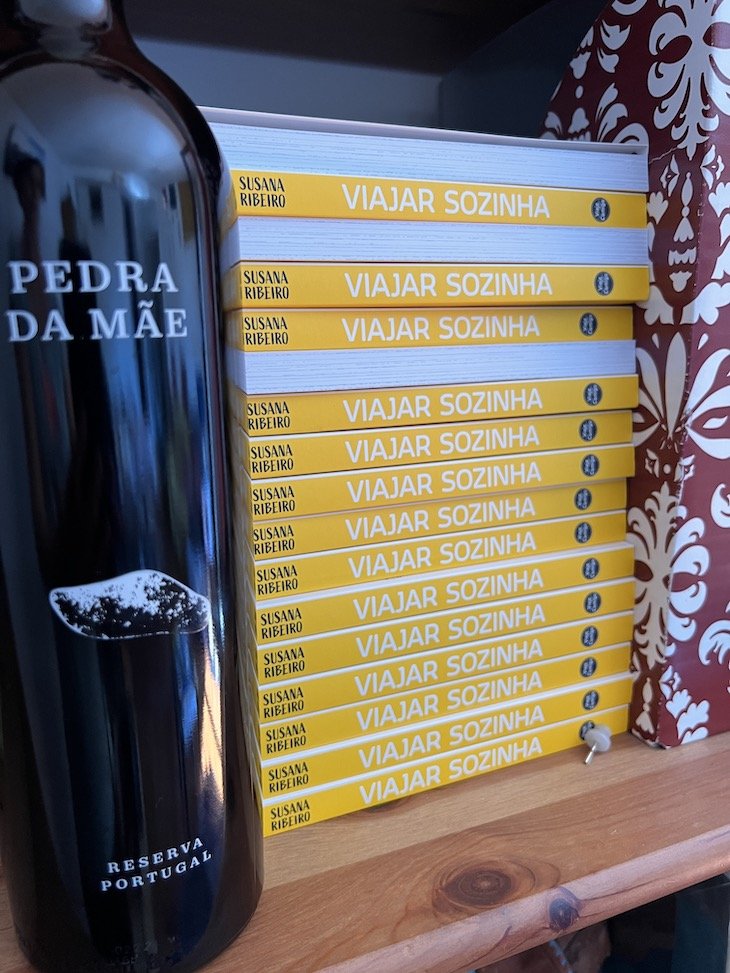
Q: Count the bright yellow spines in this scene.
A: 14